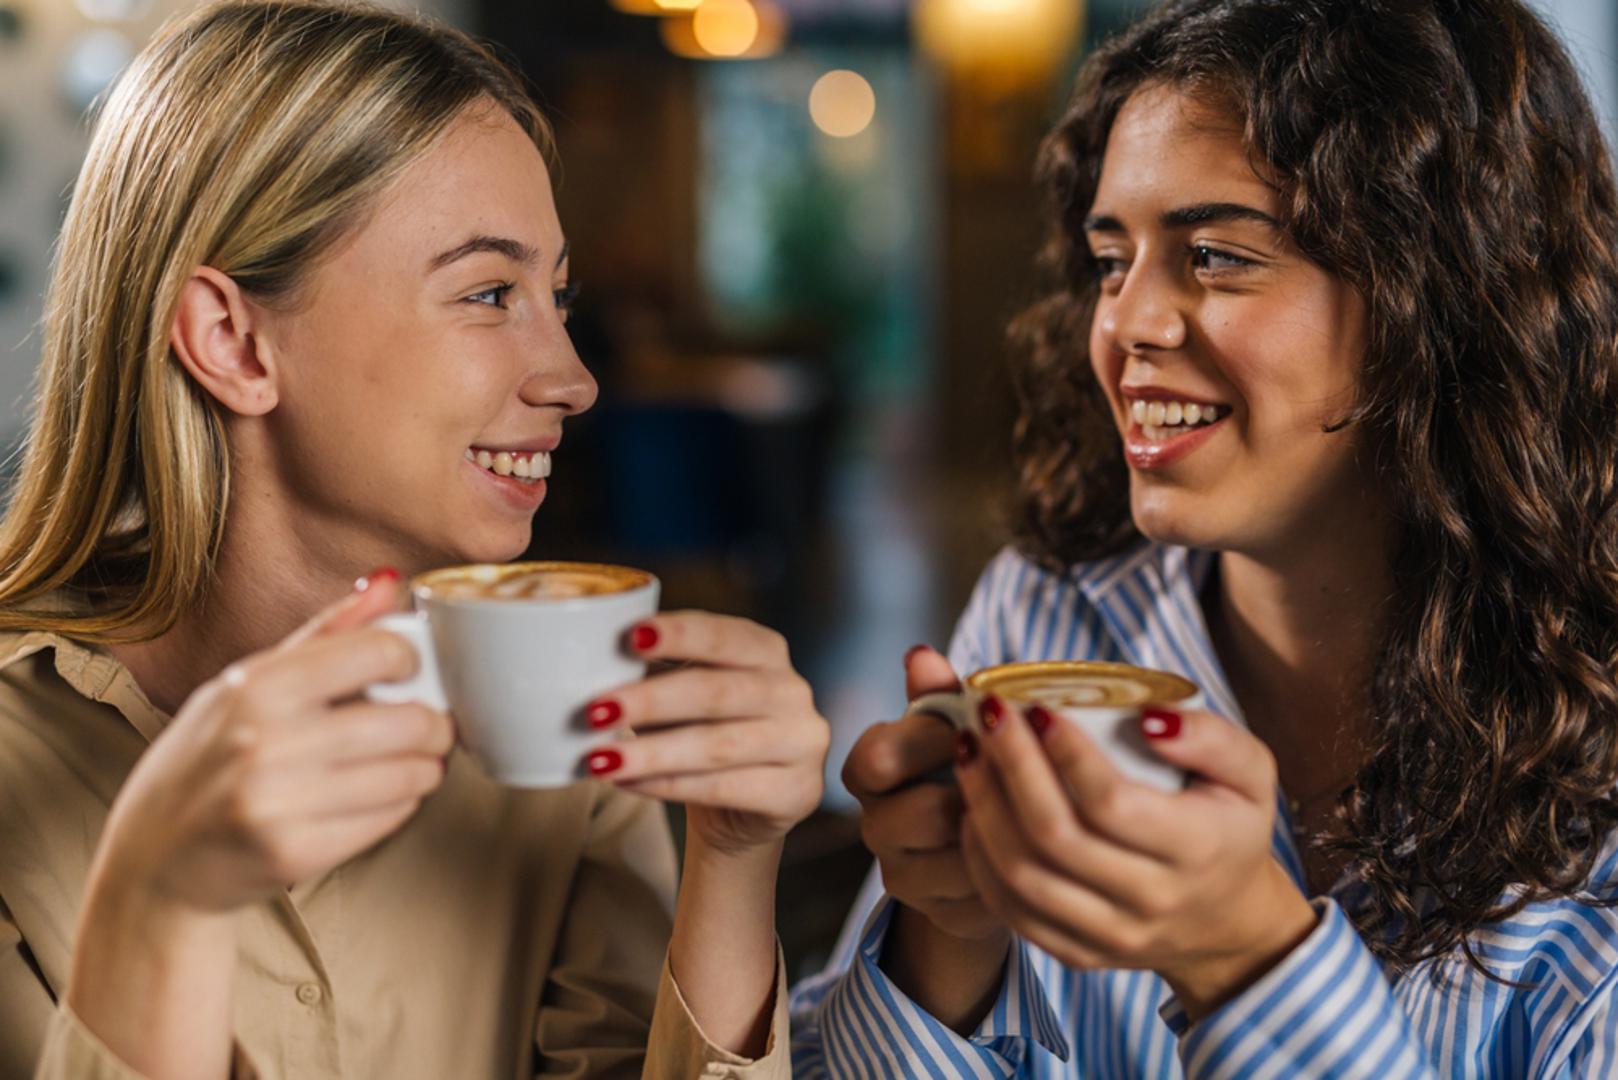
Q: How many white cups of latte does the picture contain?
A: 2